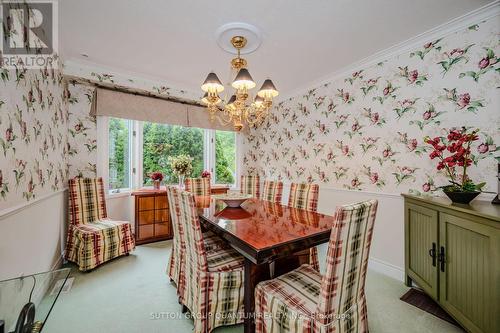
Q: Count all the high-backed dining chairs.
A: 8